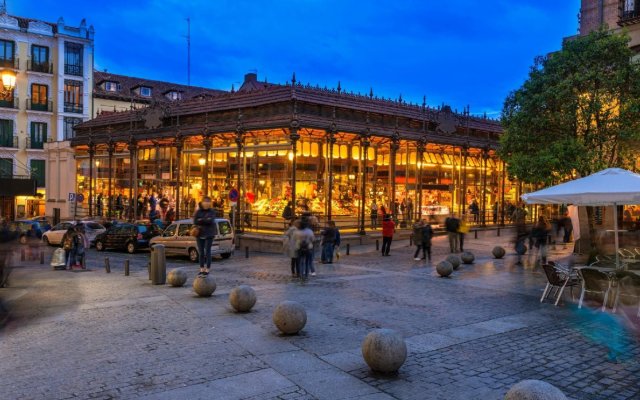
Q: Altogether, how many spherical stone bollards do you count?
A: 10